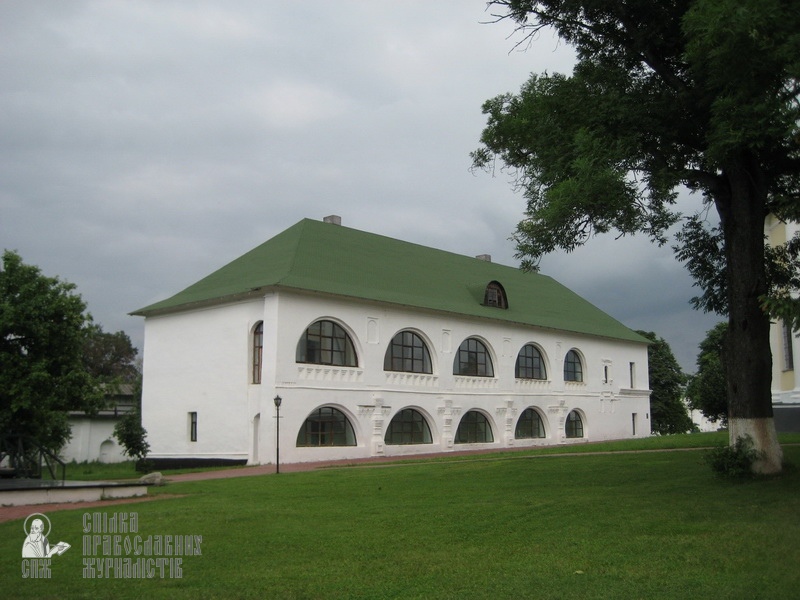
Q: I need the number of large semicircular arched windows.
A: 10